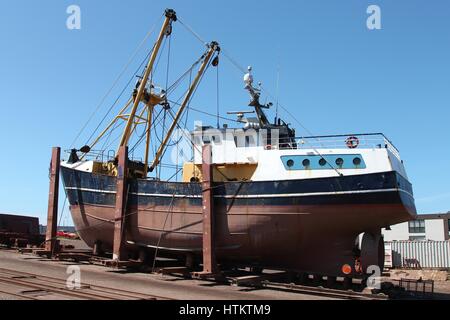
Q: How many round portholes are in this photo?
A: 5